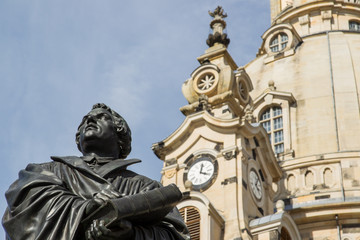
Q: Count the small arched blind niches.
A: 3